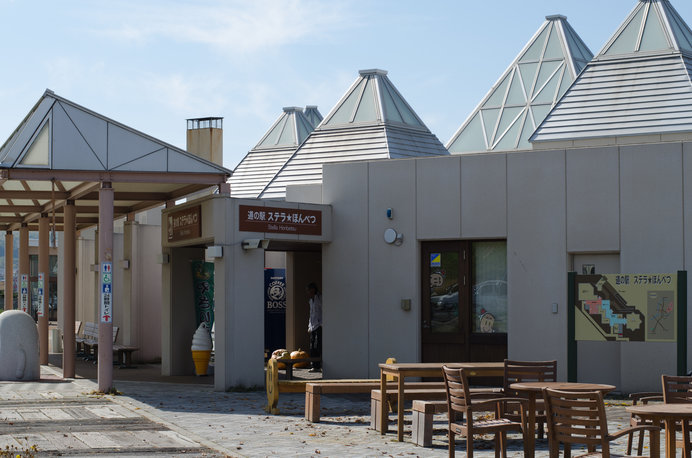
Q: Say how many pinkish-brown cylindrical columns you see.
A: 5